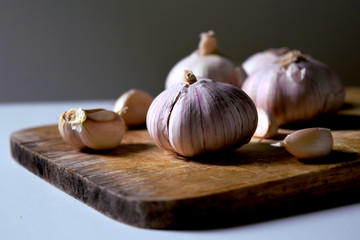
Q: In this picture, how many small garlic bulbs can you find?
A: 4